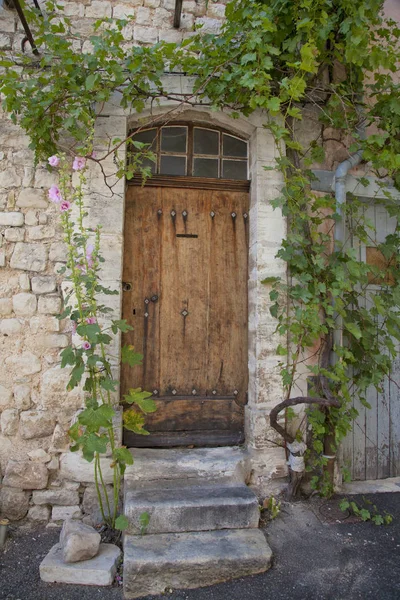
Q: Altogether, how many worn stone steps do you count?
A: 3